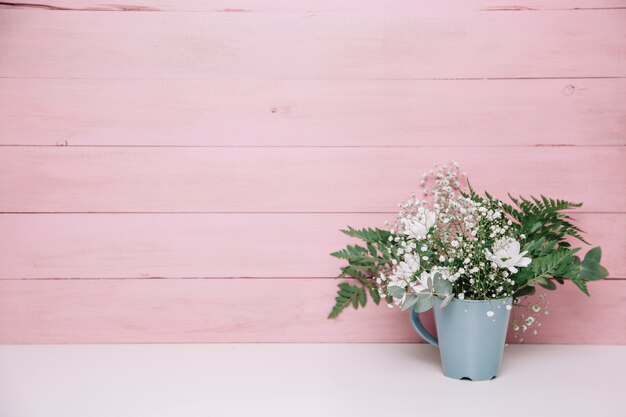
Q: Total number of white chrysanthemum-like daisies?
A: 4